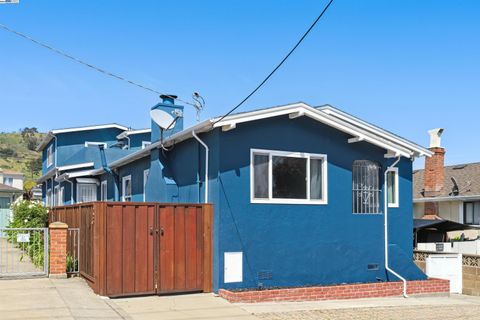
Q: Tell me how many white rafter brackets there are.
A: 4